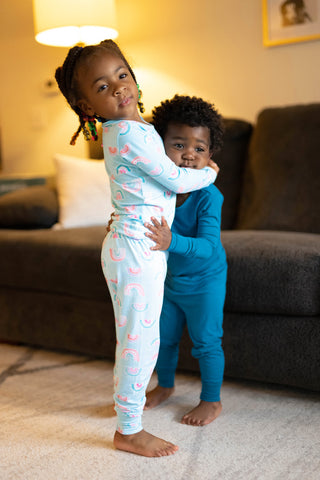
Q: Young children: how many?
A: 2